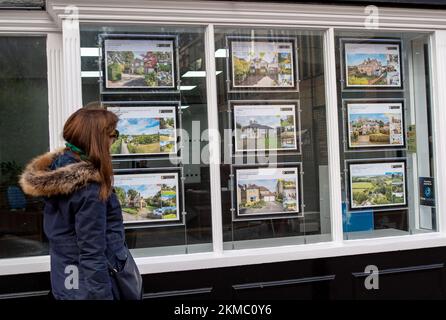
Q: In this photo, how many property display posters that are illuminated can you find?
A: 9